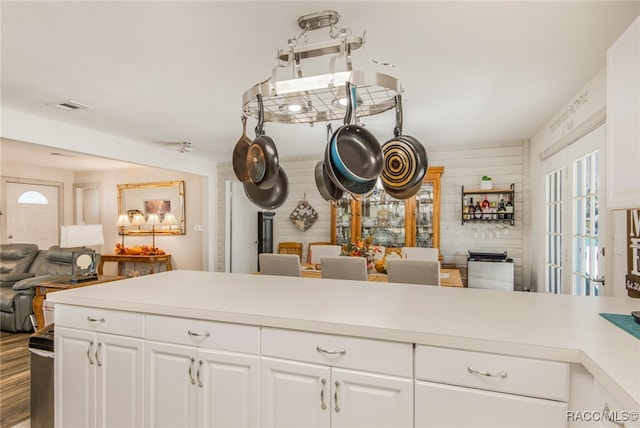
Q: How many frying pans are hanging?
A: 8